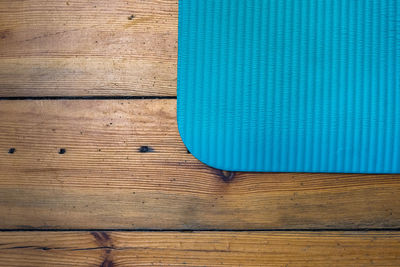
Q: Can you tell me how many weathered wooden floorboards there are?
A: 3